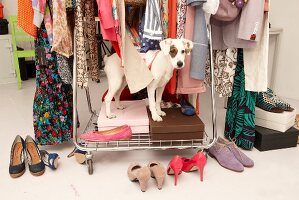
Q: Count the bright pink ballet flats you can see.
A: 1